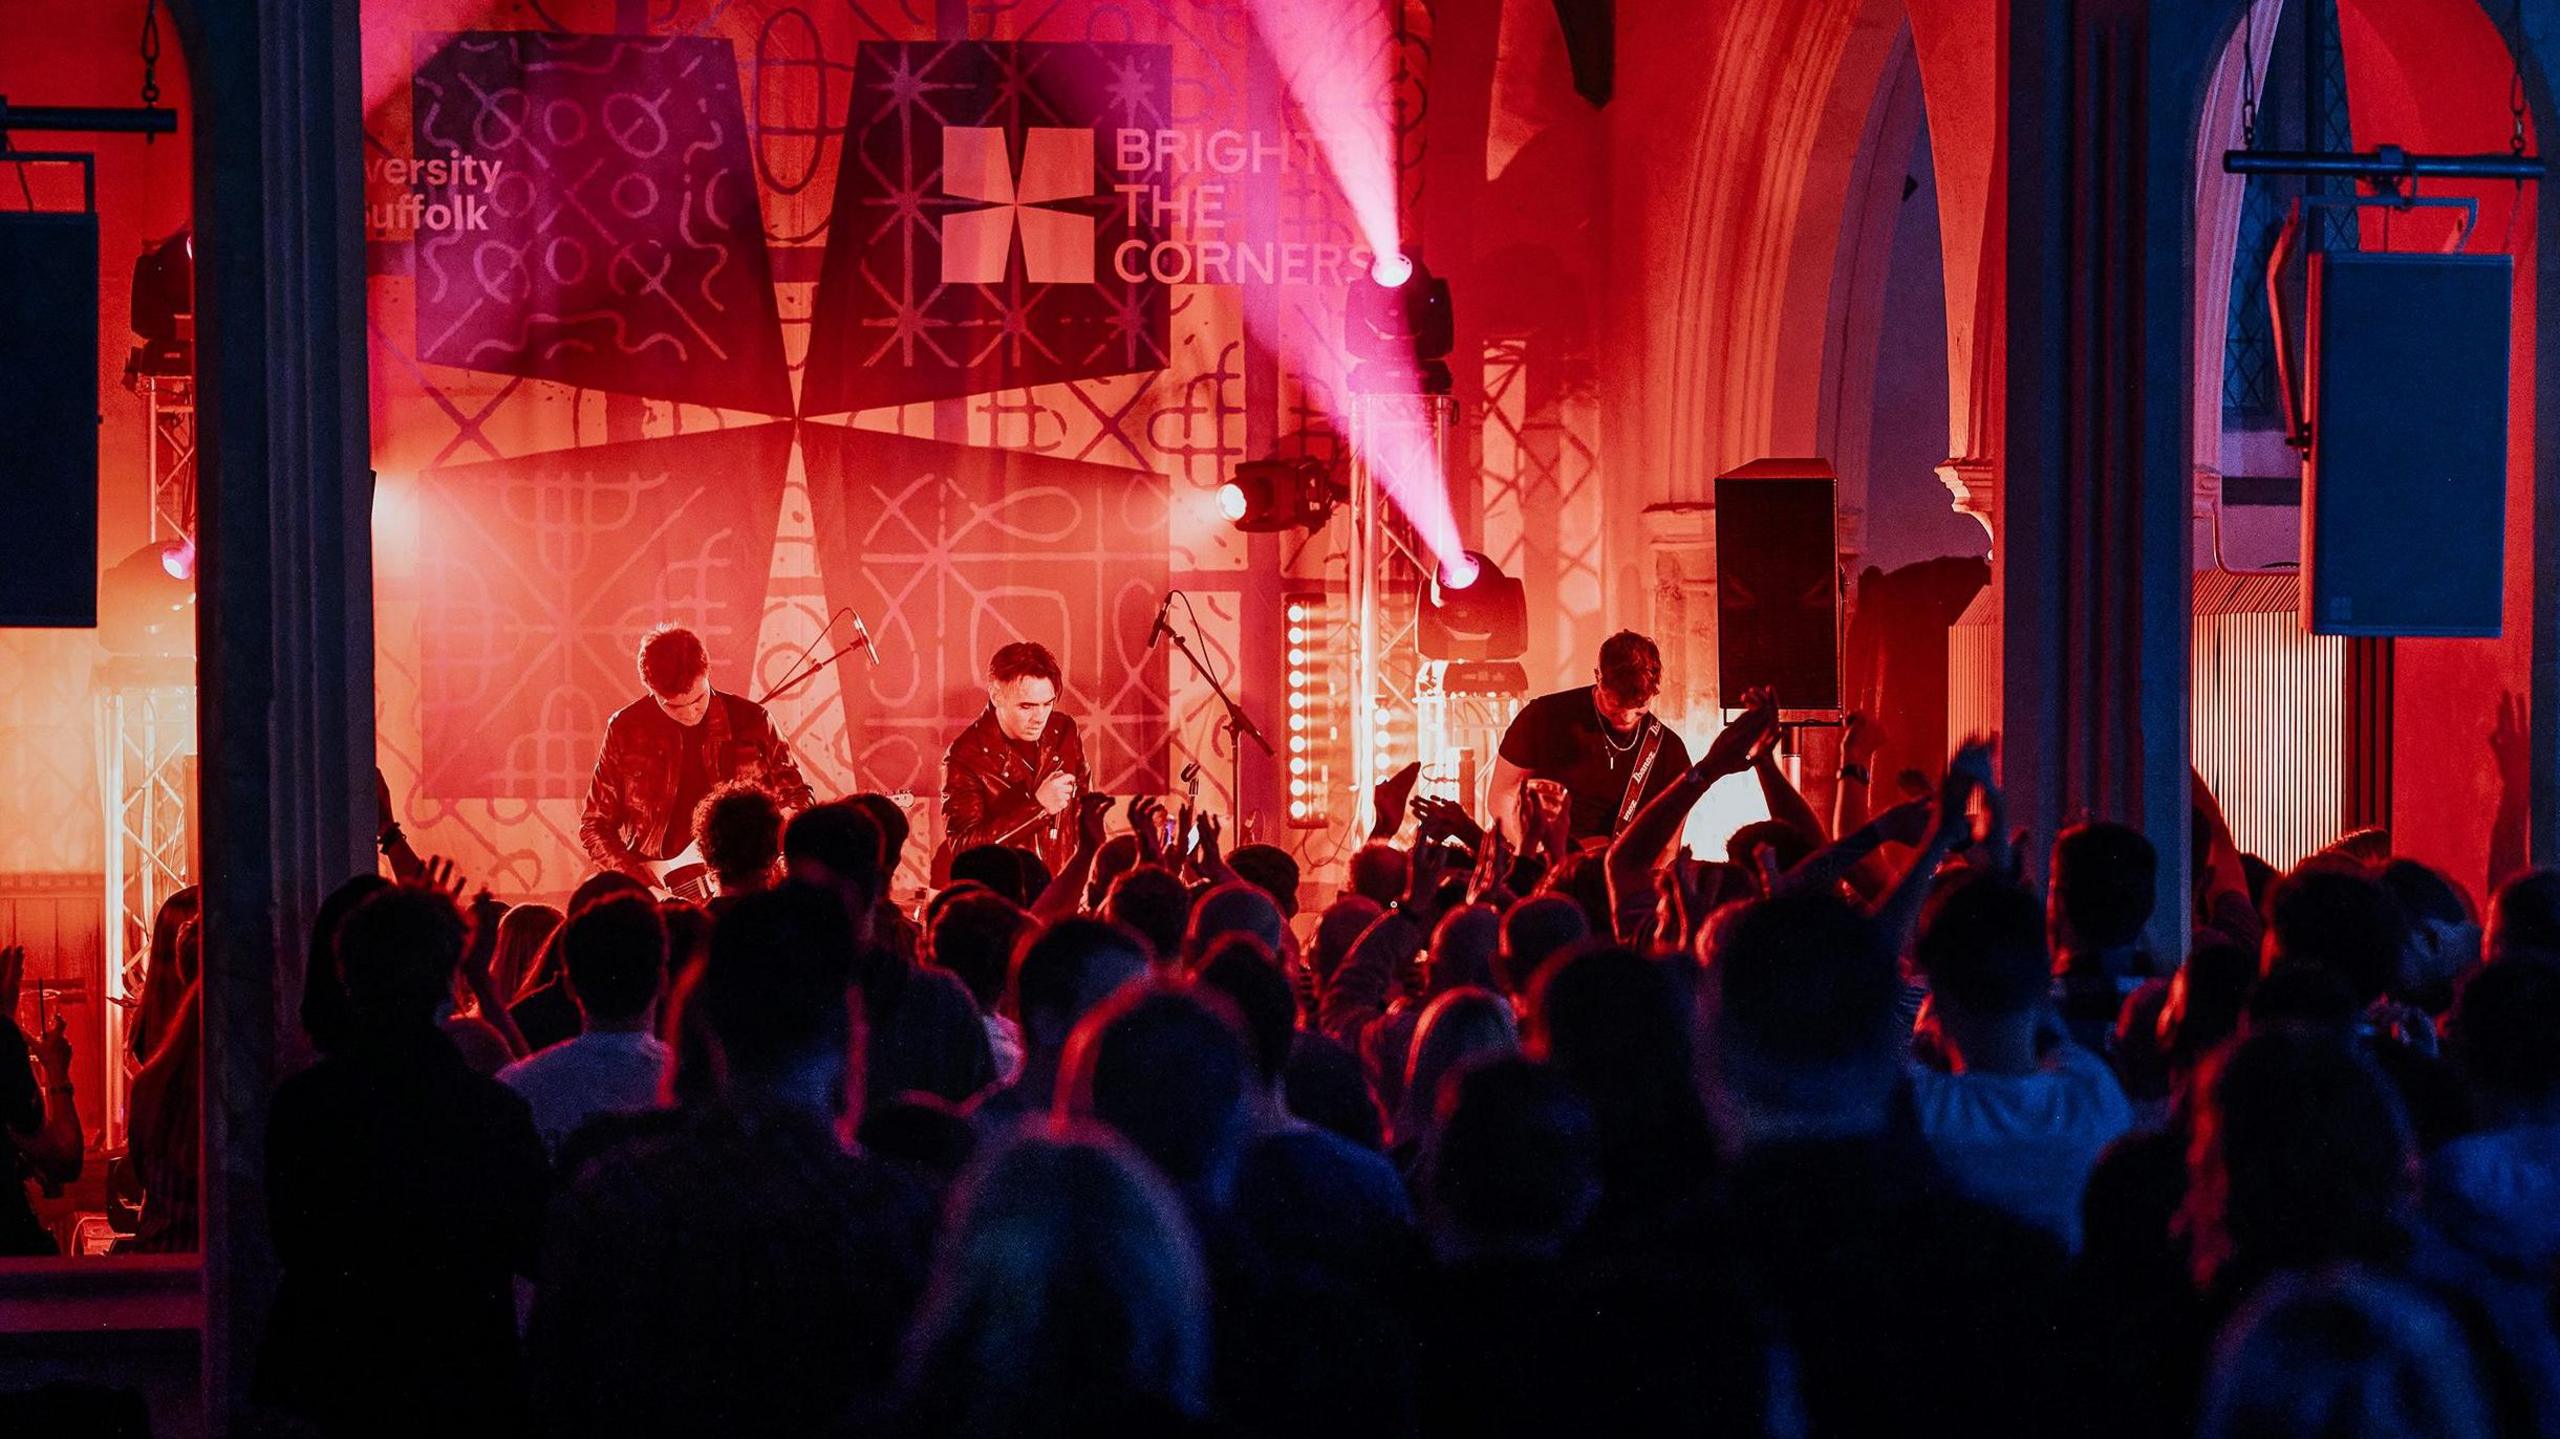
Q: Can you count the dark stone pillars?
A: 2